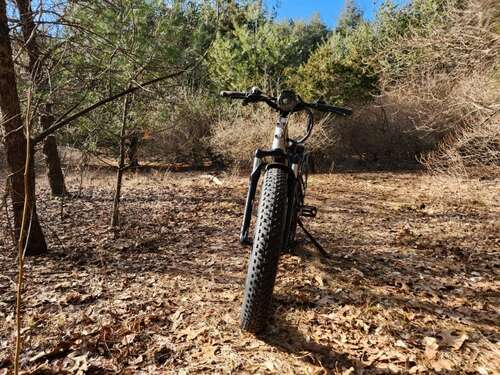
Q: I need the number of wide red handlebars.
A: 0